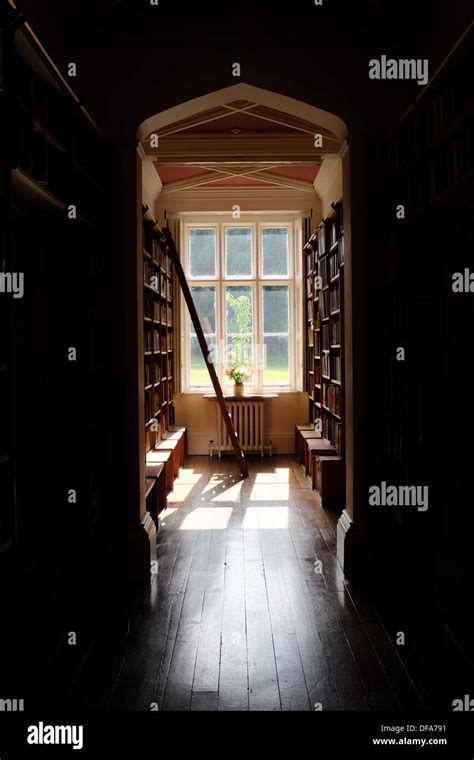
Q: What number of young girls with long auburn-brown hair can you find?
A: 0